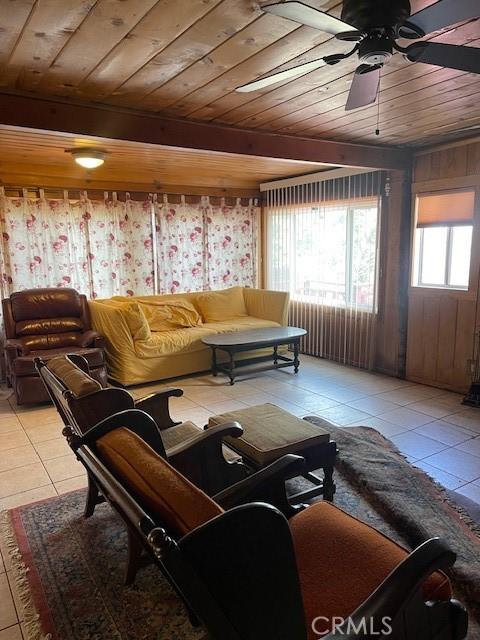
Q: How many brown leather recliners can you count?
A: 1